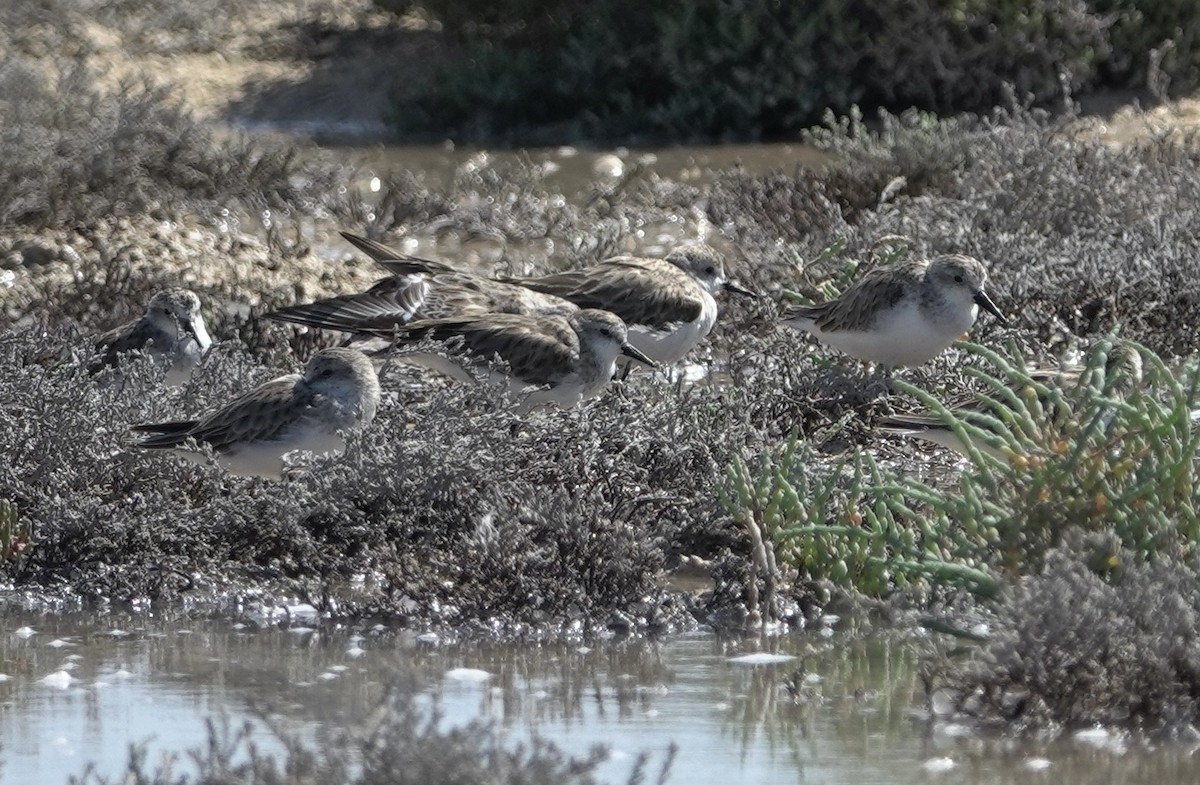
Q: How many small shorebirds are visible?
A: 7